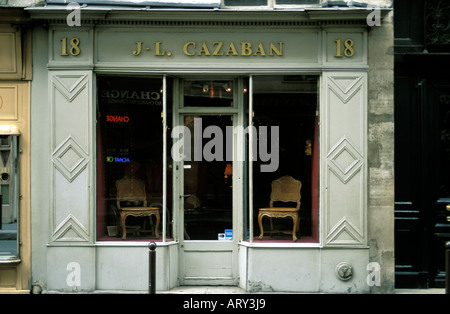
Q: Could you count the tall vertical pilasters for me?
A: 2